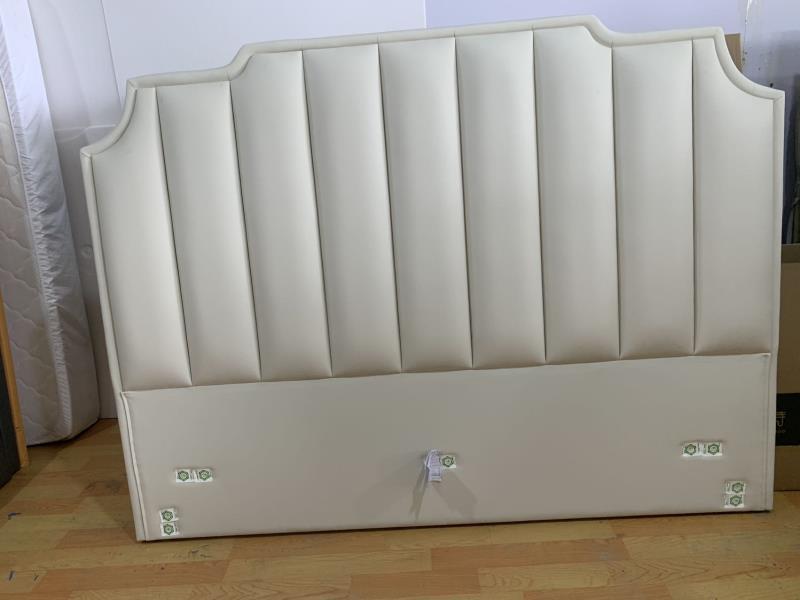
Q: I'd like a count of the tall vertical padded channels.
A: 9